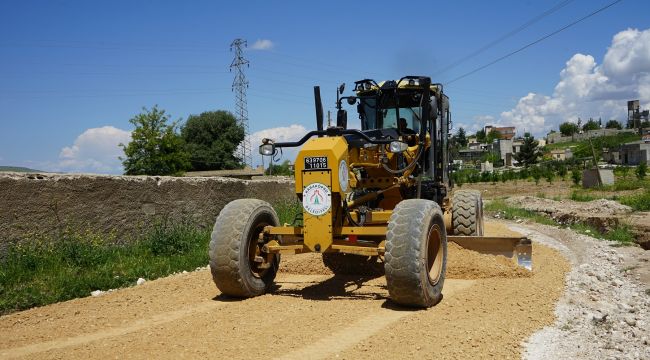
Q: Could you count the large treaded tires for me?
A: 3